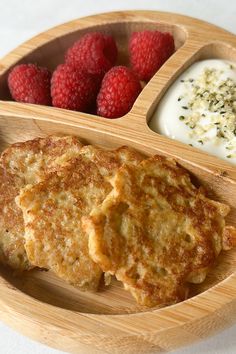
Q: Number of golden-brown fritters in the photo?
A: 3